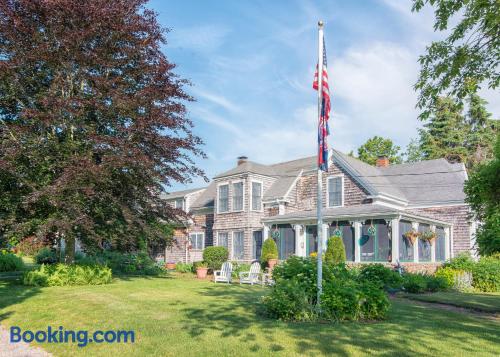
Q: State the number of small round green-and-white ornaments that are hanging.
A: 3